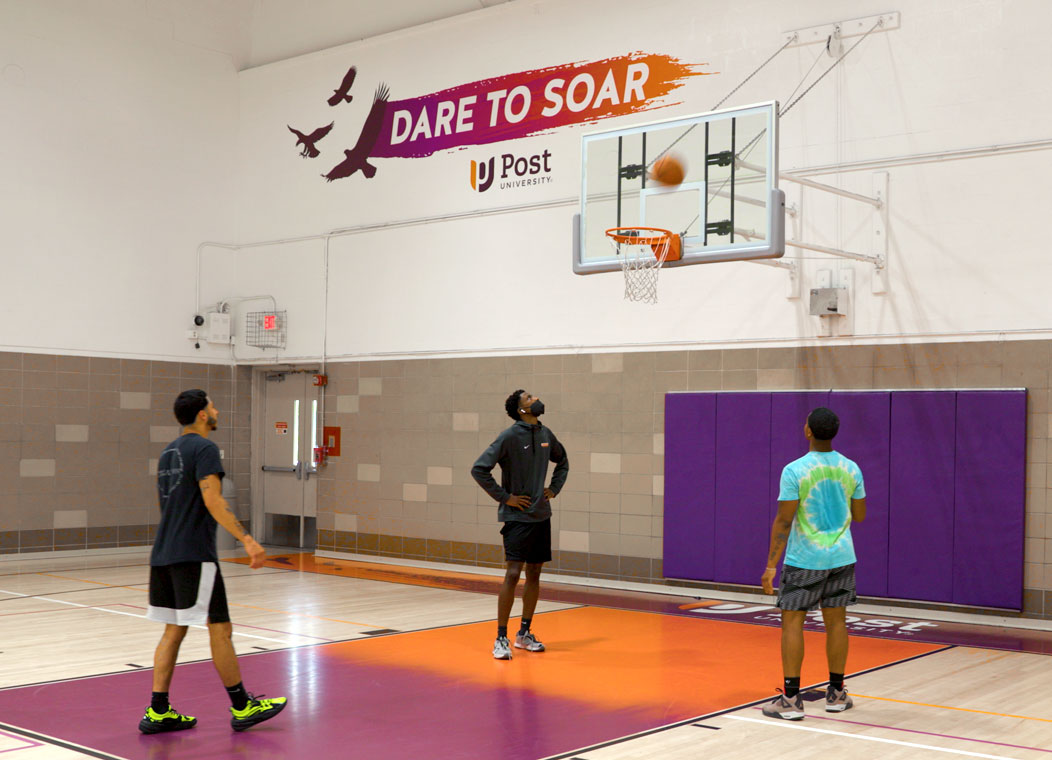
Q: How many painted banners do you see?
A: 1